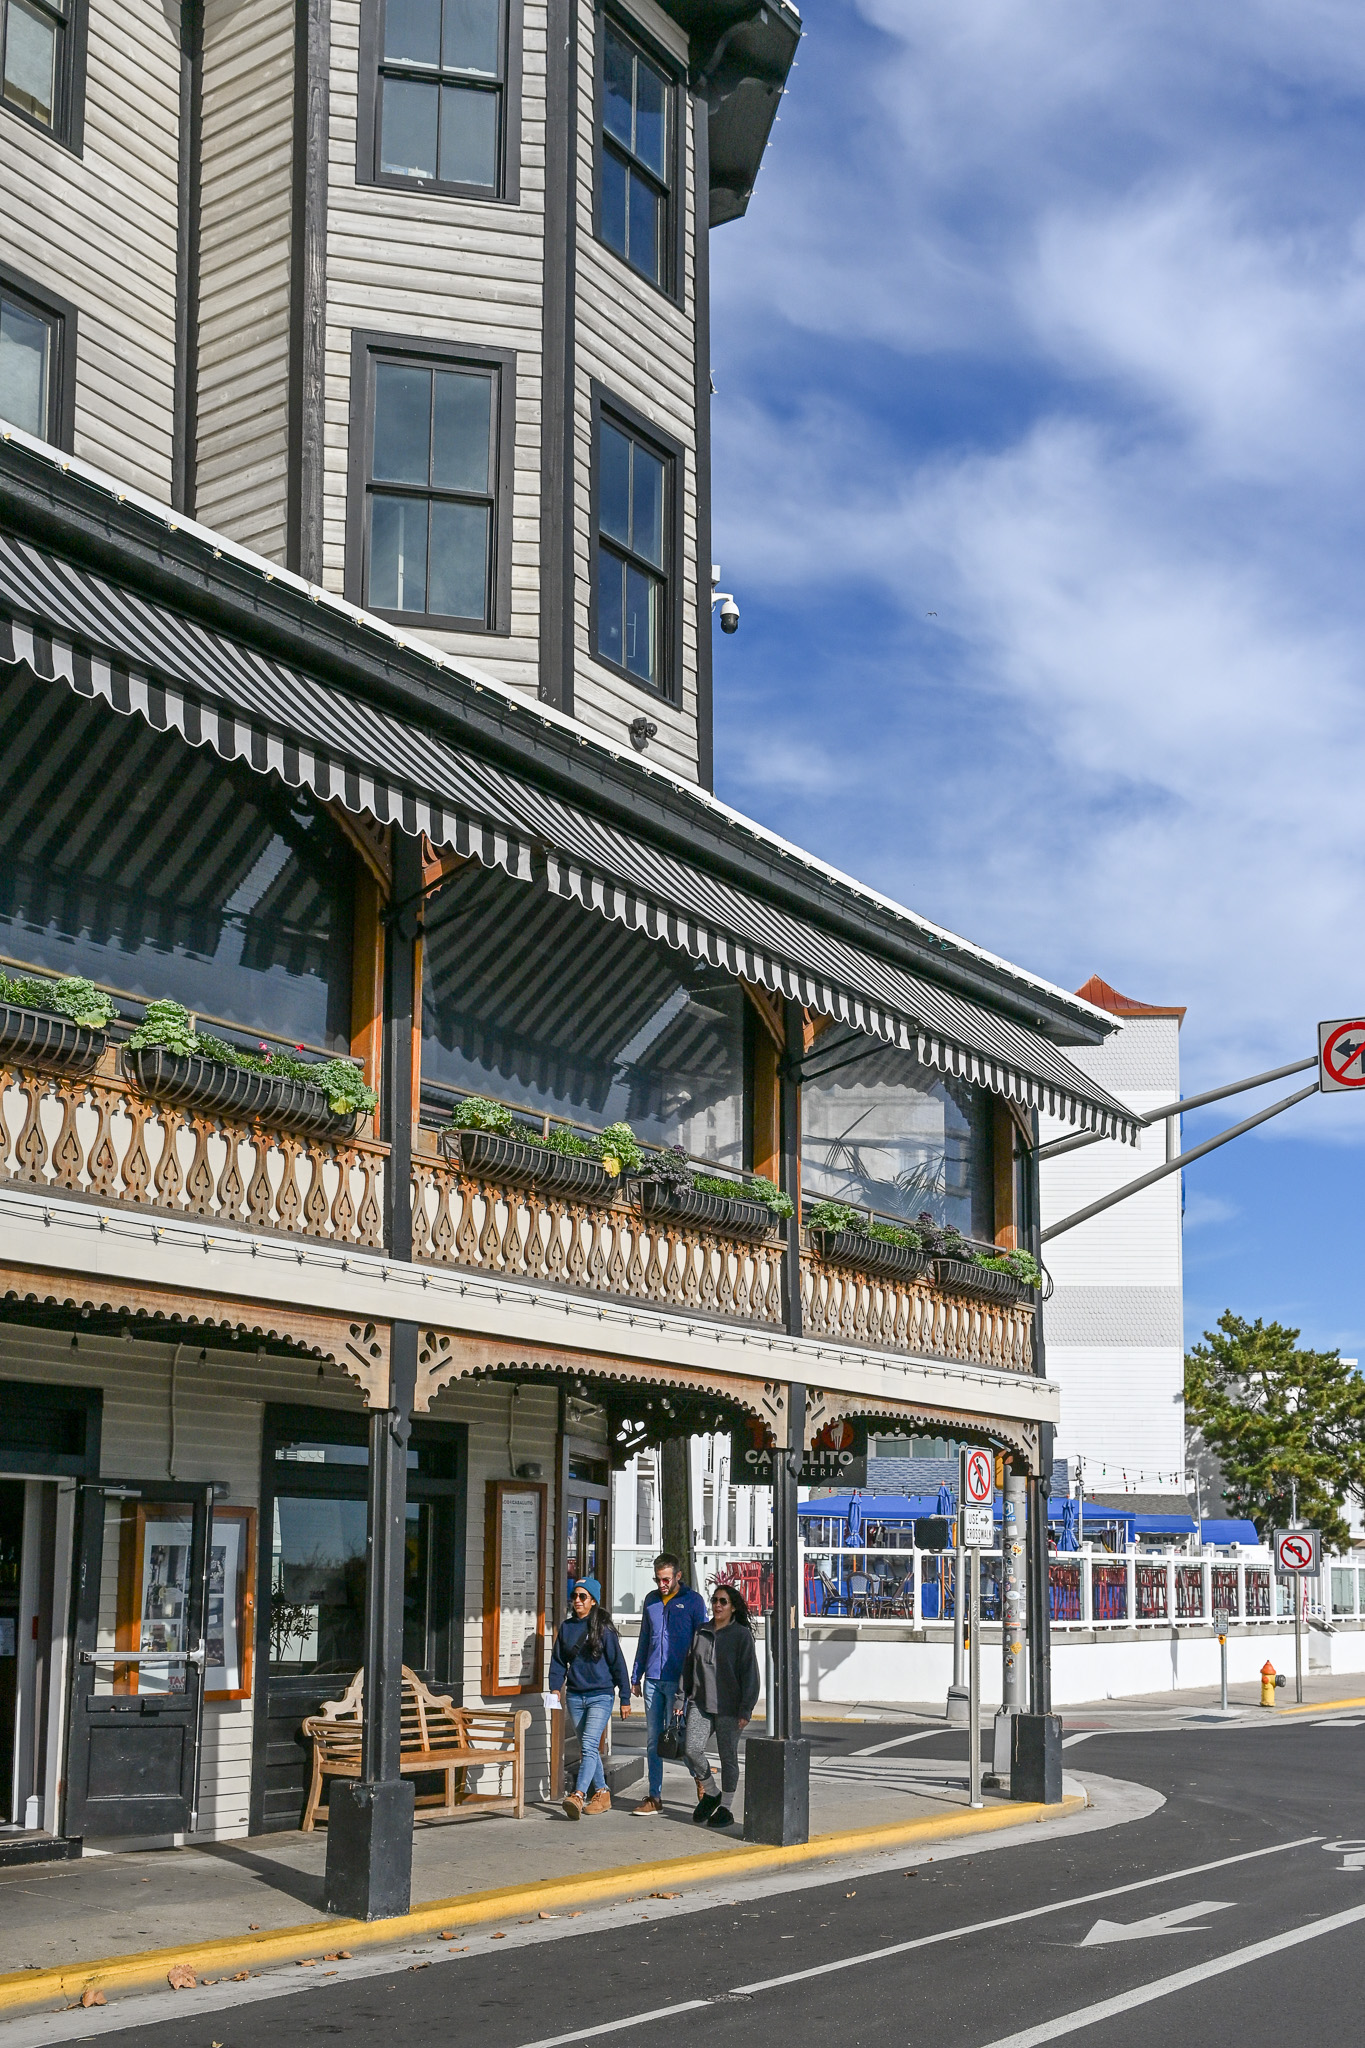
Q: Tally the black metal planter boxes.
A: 6